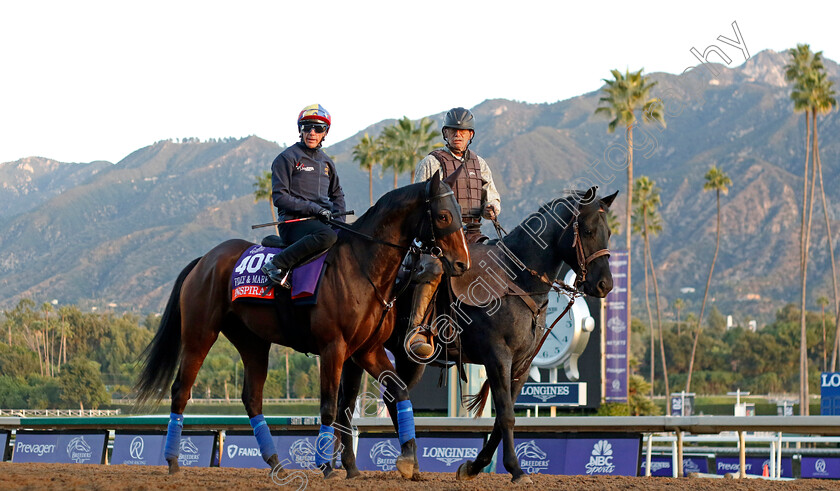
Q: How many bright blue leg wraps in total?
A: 4